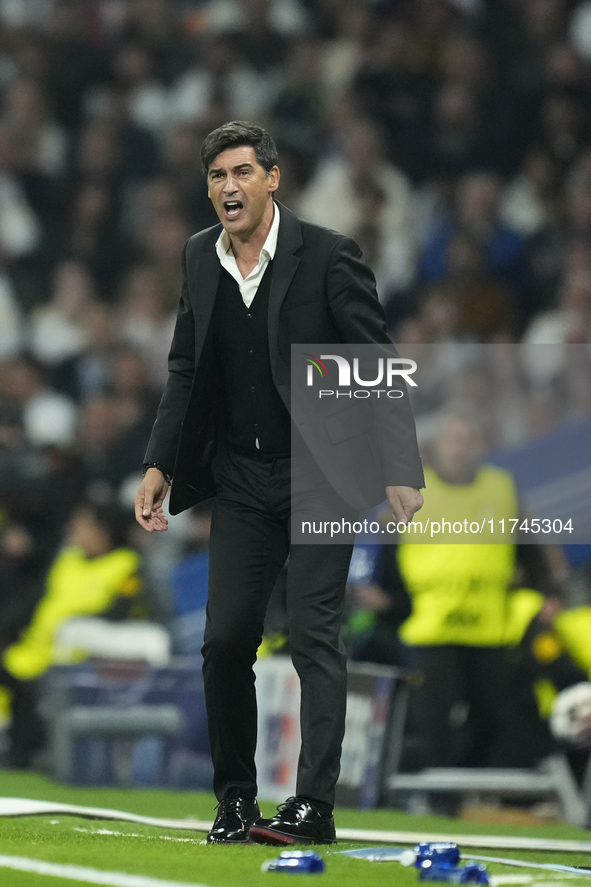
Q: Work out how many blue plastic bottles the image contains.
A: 3